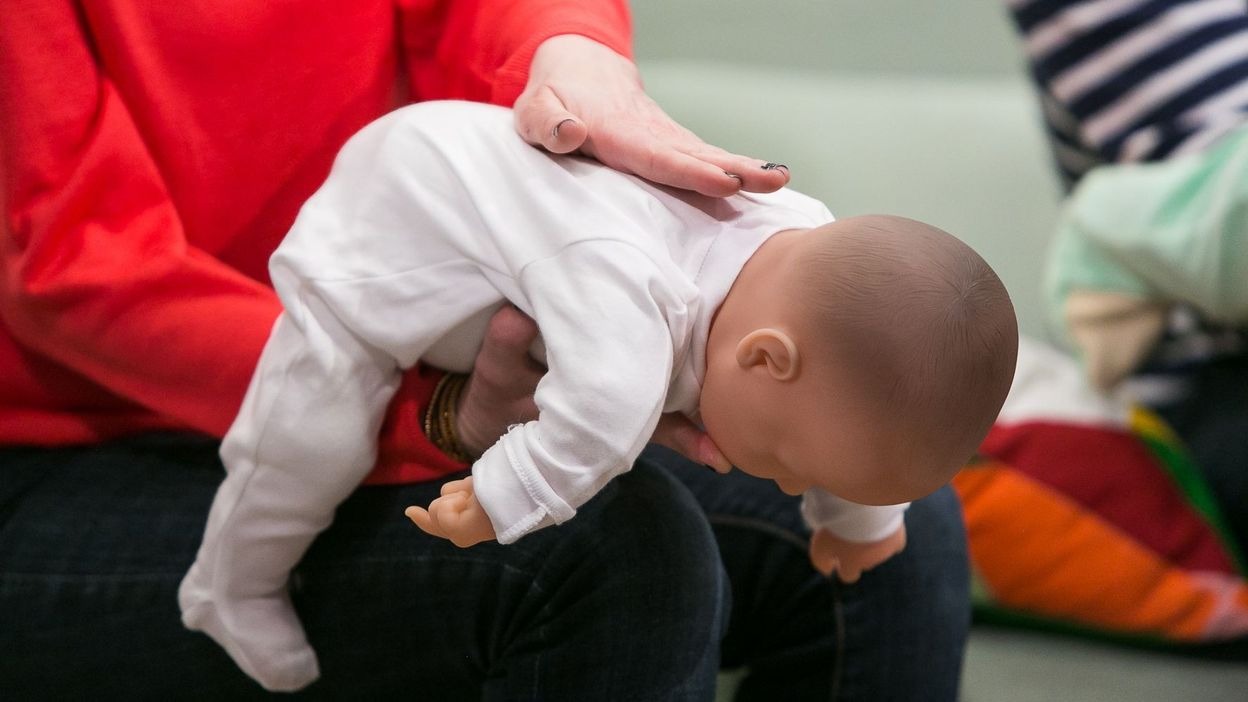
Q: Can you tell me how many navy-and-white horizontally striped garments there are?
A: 1